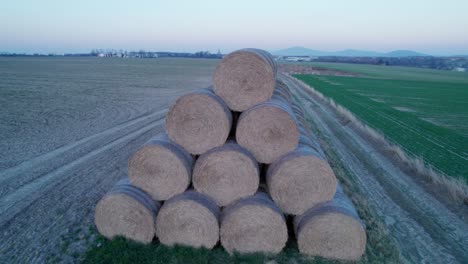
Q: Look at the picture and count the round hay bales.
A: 10